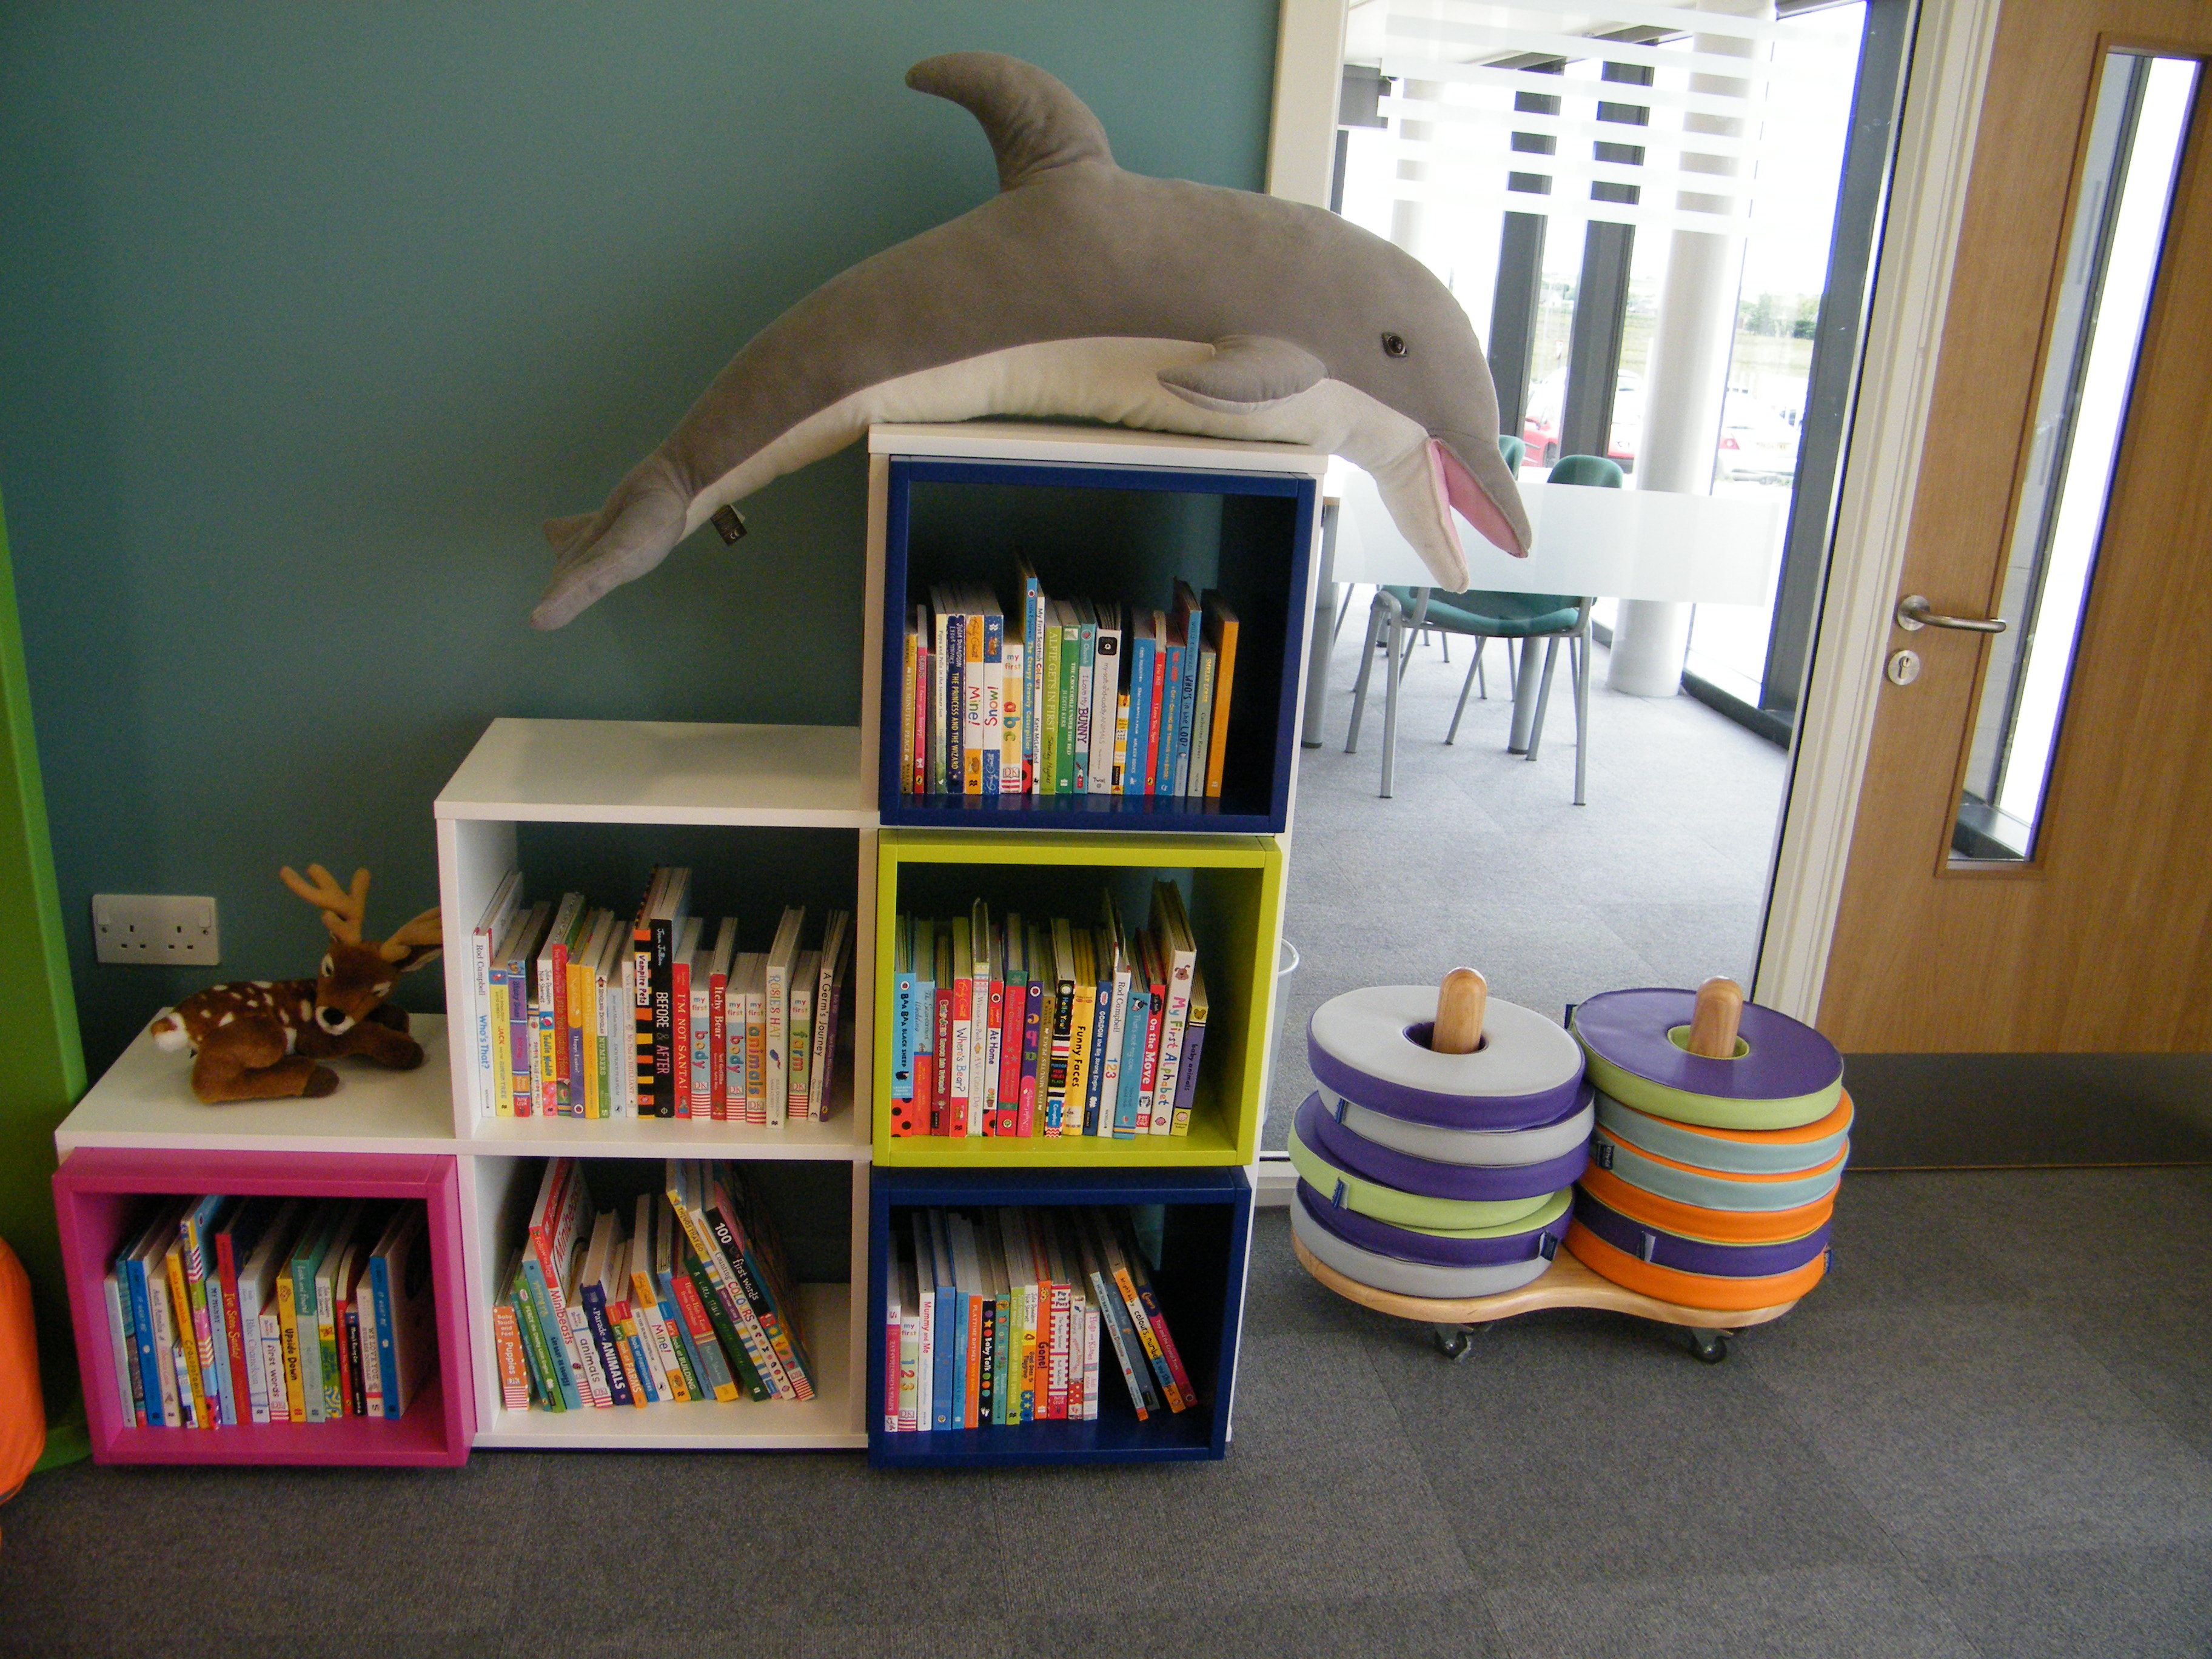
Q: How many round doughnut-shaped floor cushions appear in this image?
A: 12